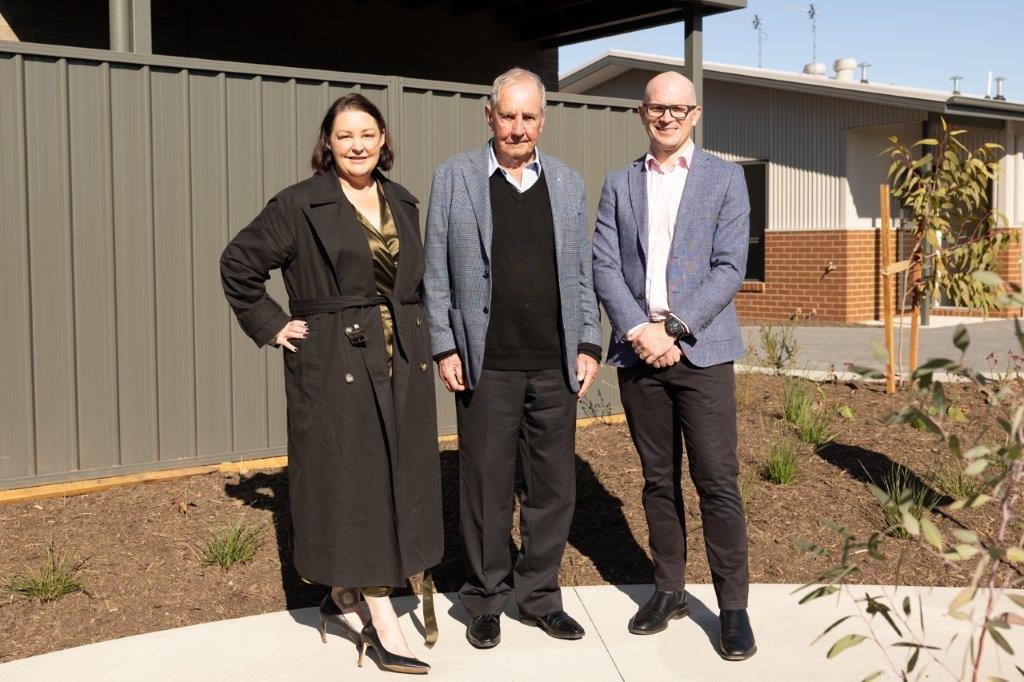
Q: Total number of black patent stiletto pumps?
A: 2